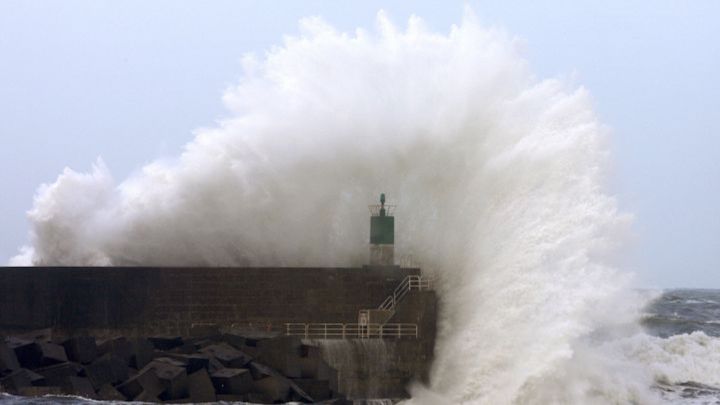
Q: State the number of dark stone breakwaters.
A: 1